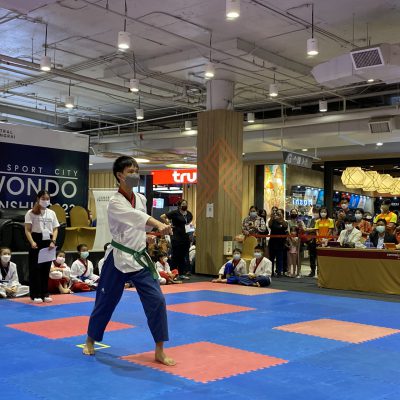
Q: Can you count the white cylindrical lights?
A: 12